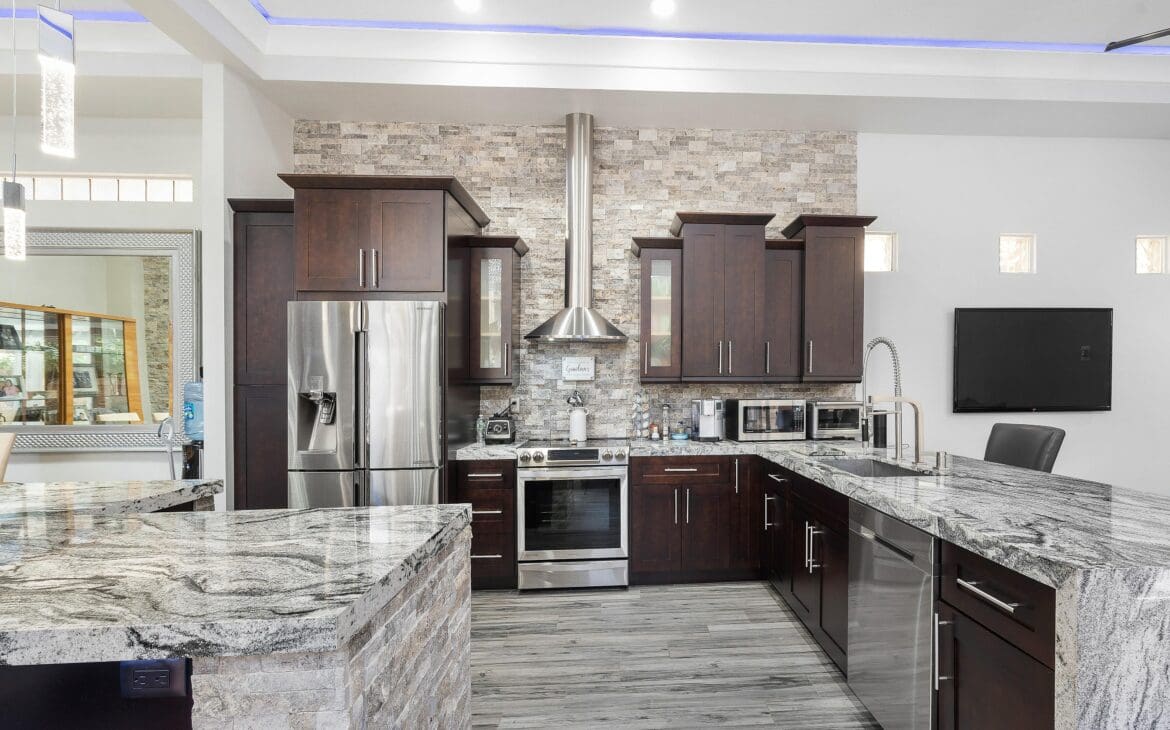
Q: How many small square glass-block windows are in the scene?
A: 3